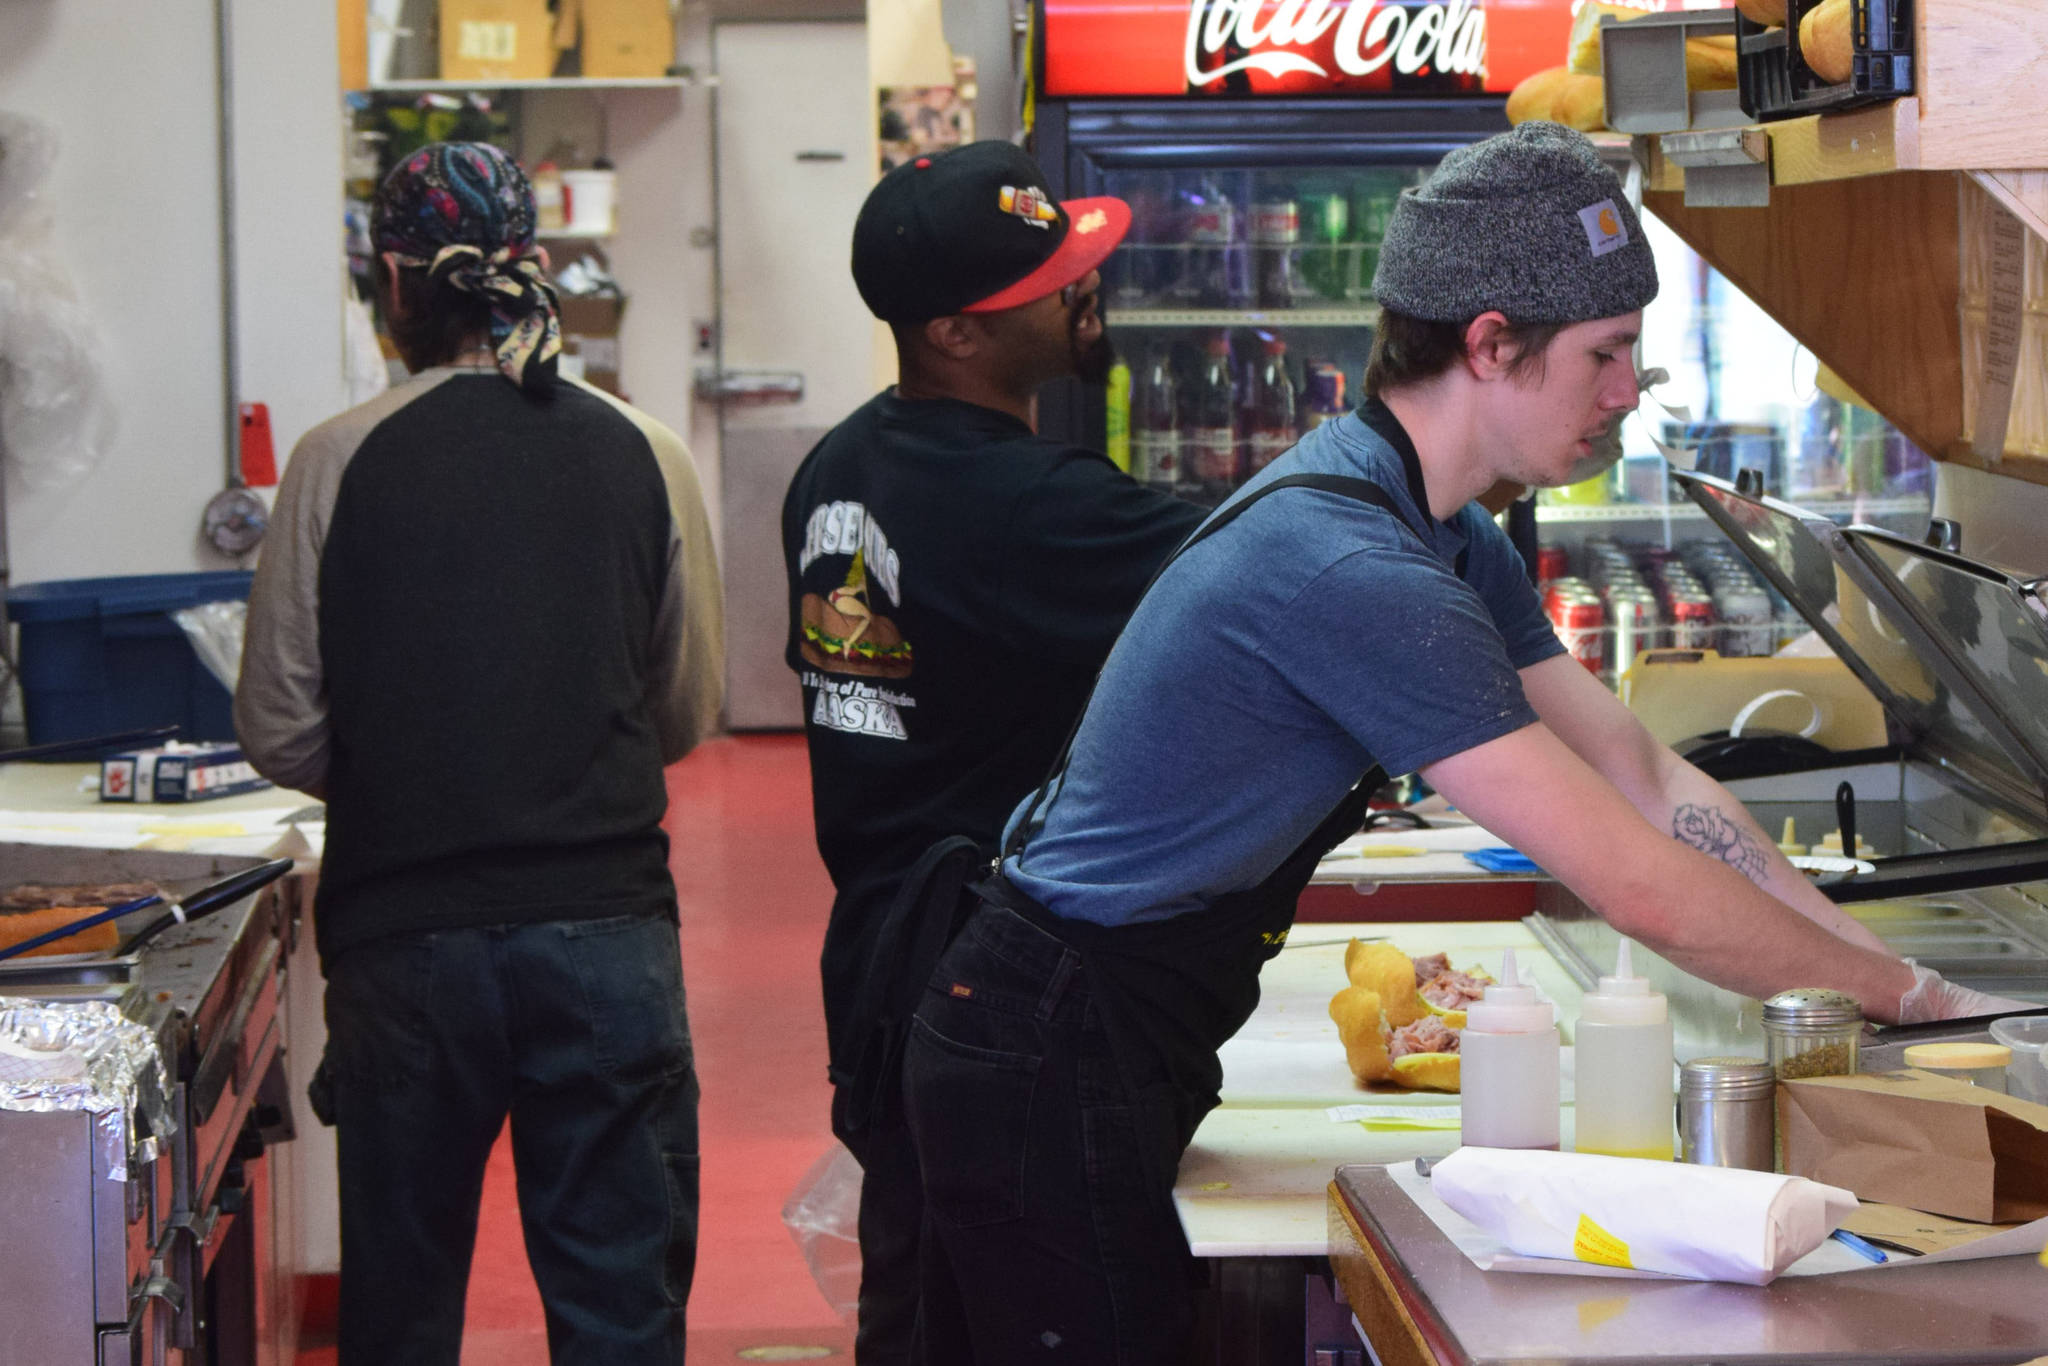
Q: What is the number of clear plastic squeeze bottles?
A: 2